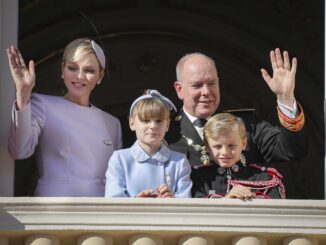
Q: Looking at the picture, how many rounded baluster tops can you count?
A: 6